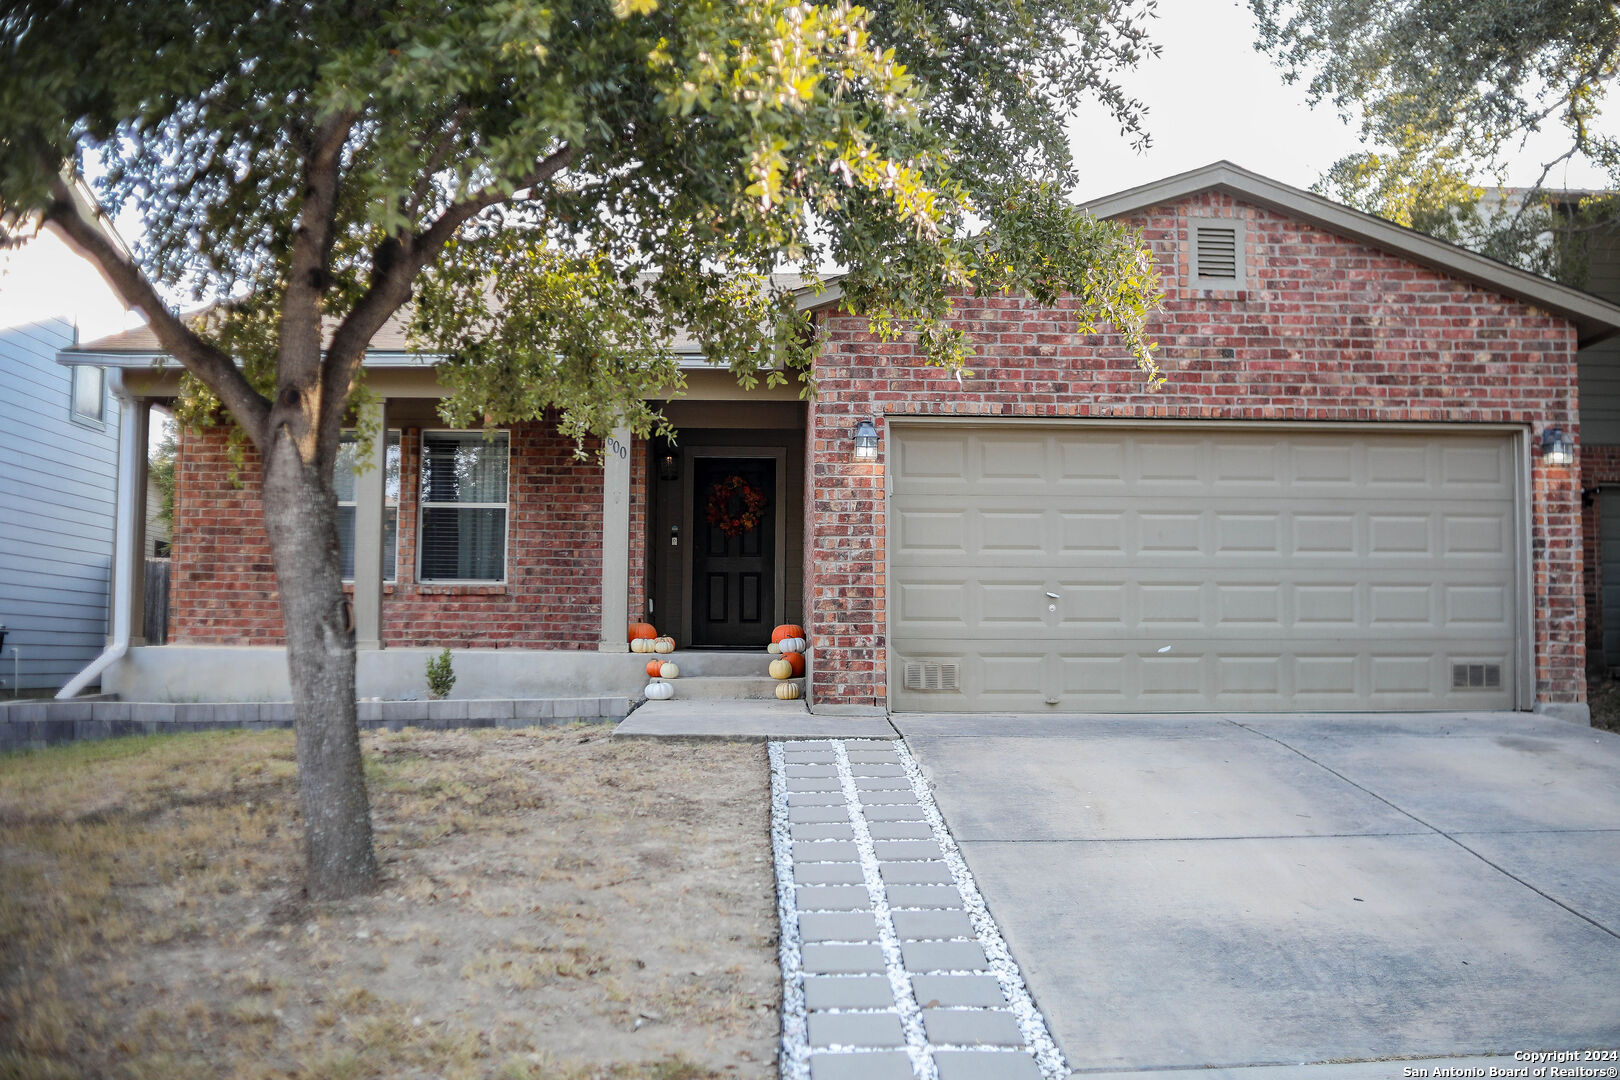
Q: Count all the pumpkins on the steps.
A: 13